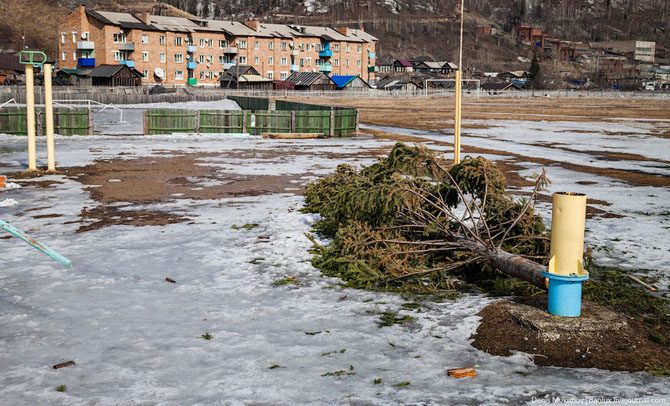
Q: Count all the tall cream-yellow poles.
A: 3